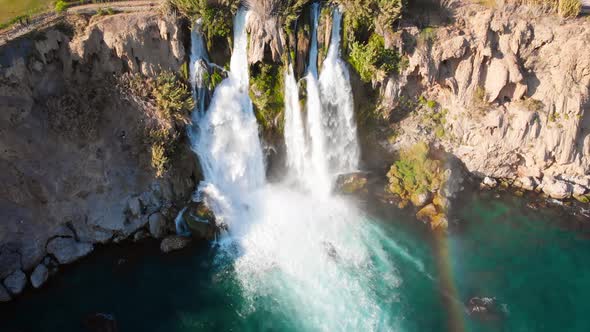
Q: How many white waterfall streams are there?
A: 5